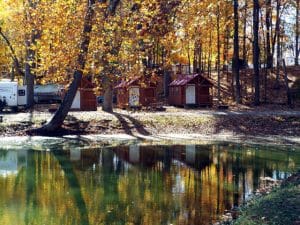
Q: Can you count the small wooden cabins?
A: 3